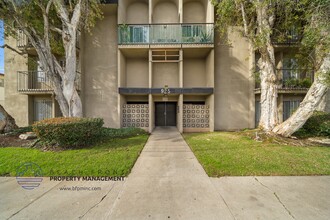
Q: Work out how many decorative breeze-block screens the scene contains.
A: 2